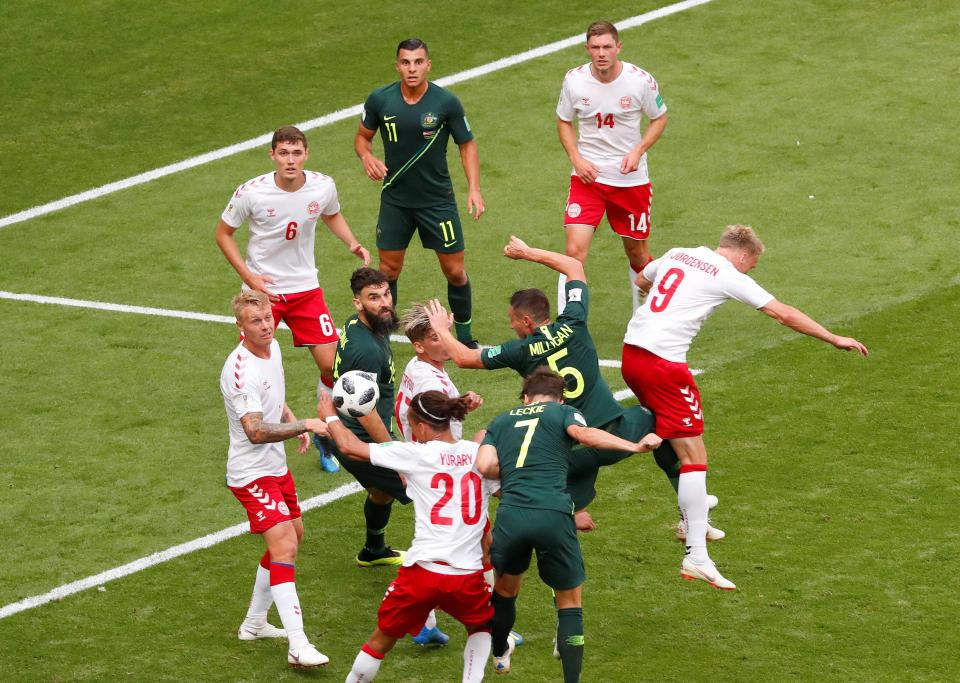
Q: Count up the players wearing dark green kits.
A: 4